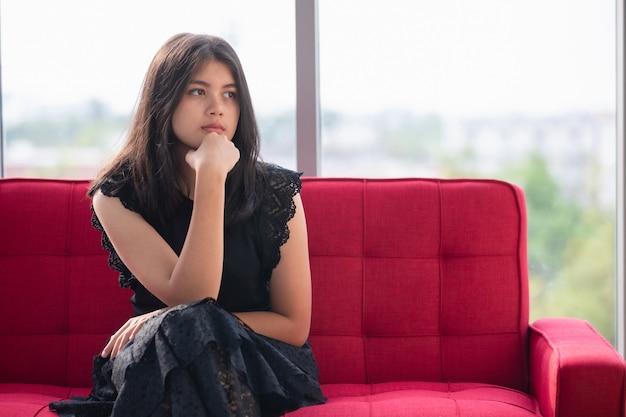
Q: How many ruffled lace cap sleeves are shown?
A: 2